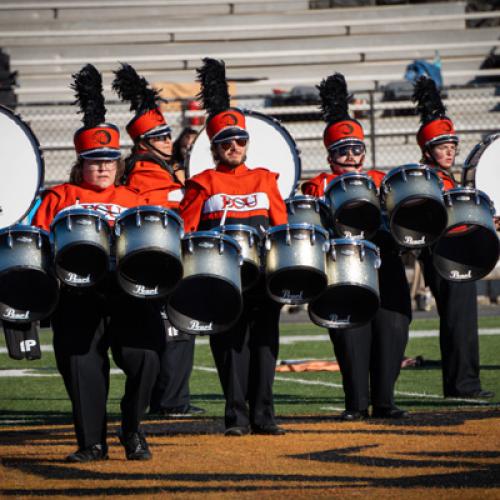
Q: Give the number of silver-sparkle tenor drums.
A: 11